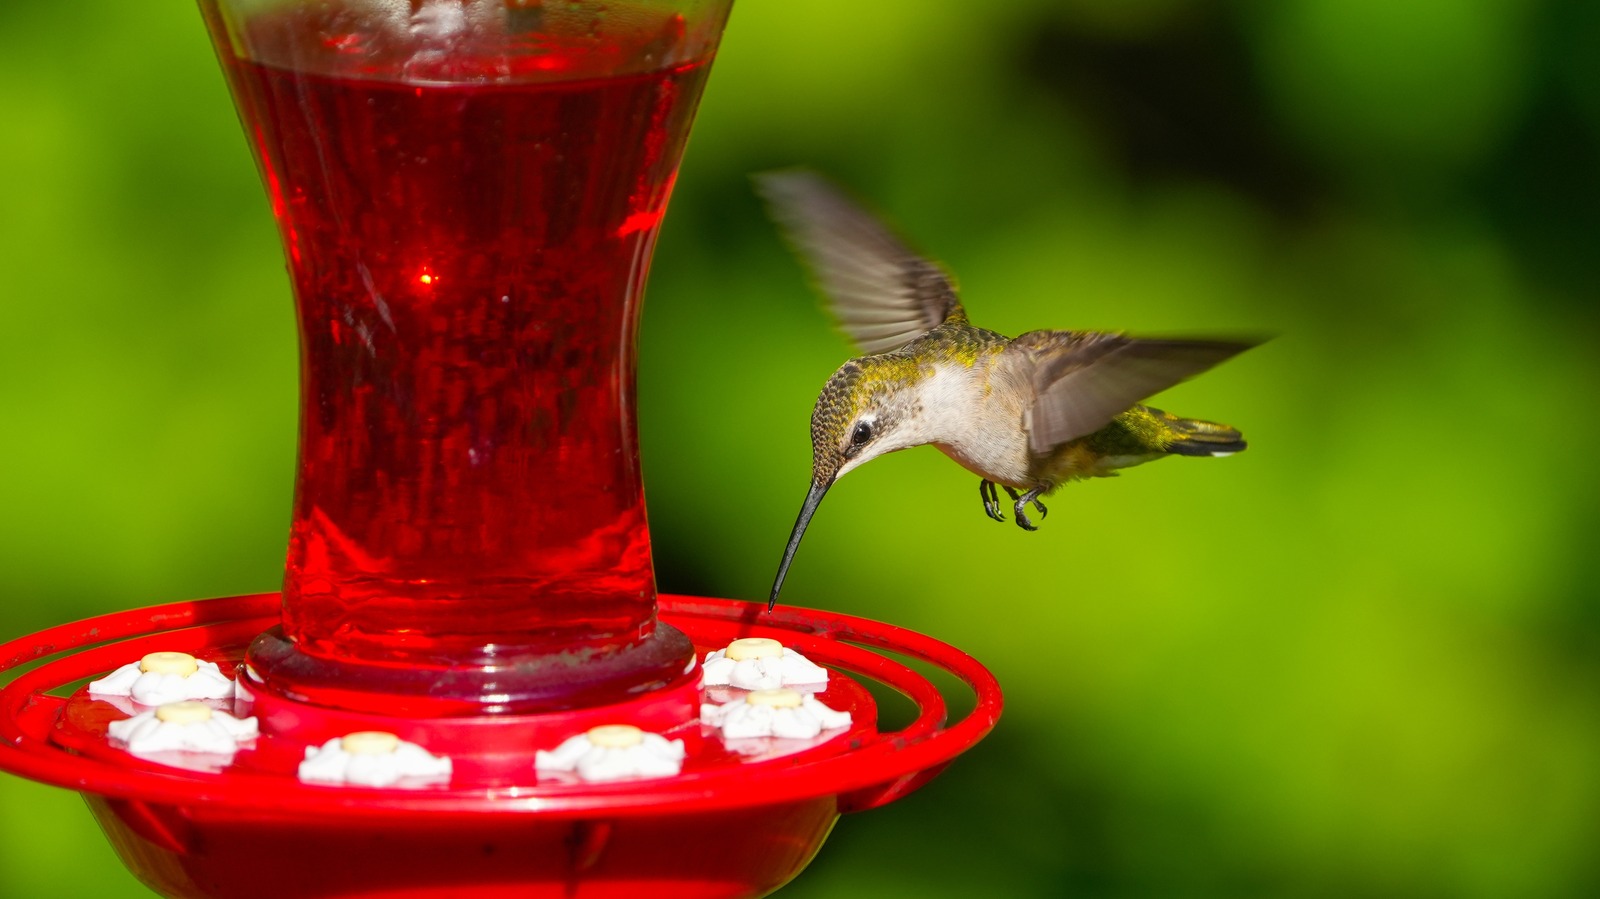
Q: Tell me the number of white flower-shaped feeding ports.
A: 6